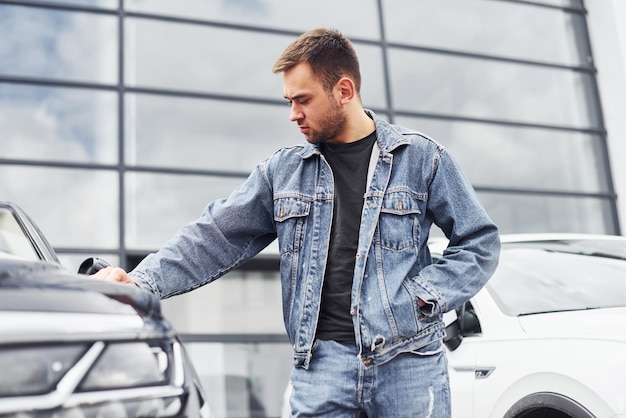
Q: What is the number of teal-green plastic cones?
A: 0